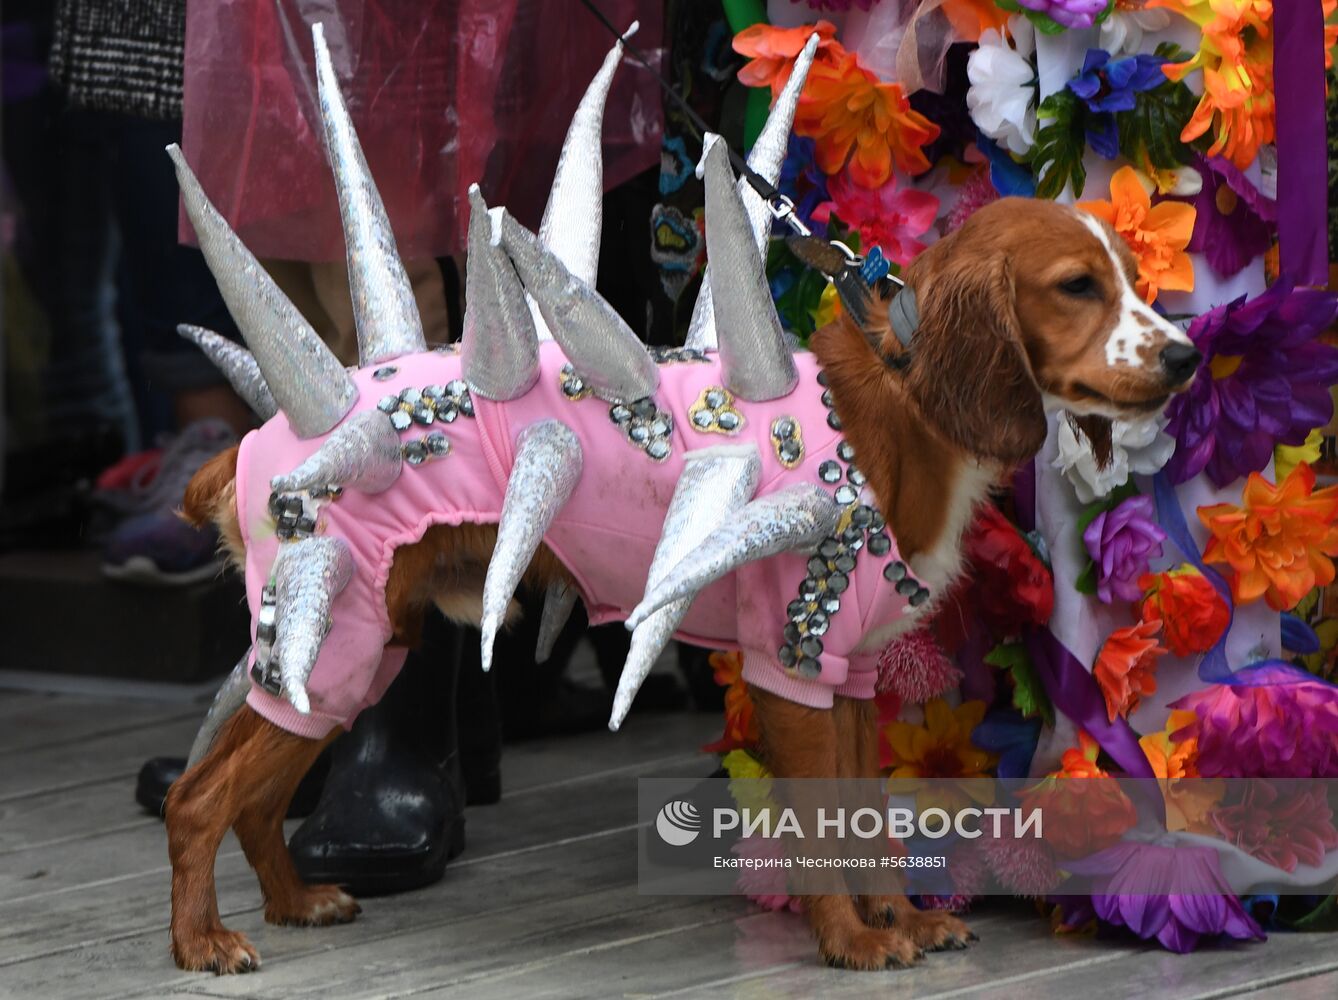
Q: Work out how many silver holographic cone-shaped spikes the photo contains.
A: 15